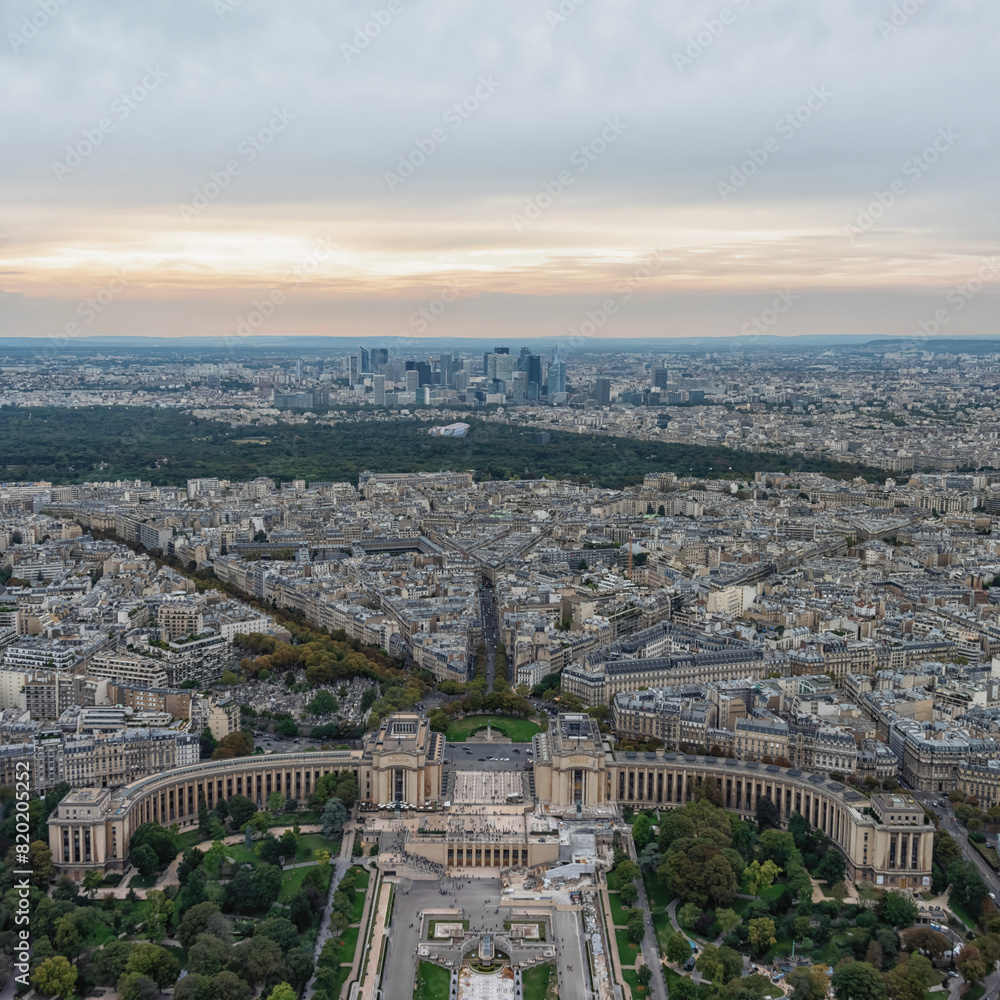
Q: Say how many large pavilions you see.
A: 2